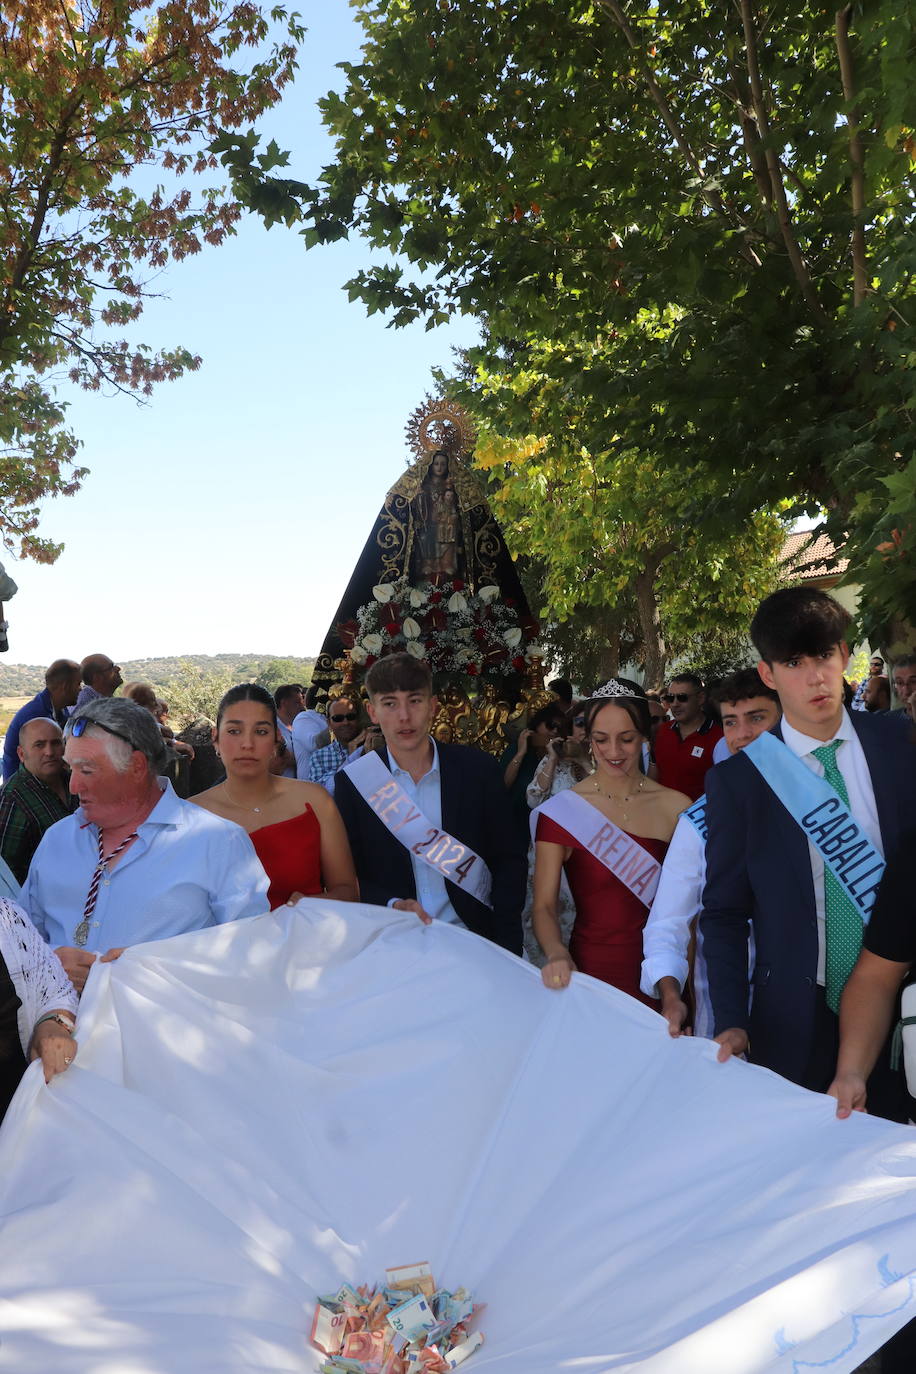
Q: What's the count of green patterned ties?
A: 1